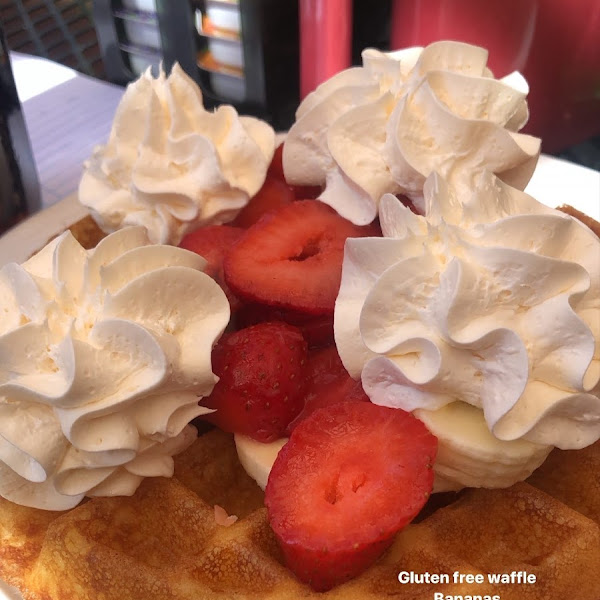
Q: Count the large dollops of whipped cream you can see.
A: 4